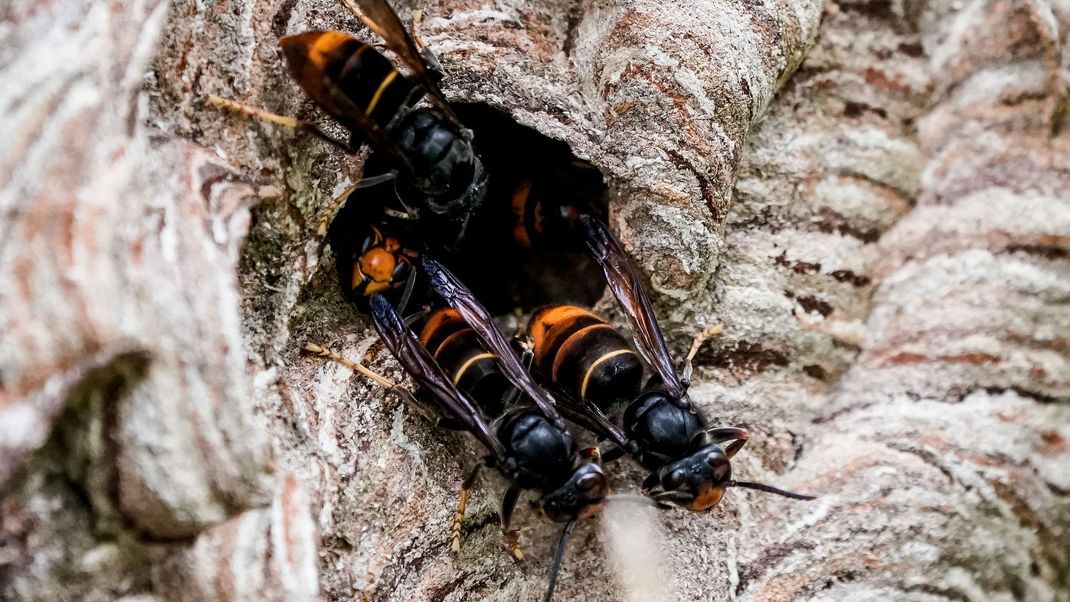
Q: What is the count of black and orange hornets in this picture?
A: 5